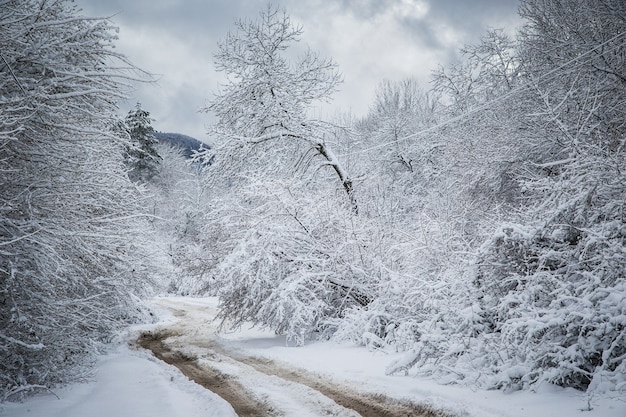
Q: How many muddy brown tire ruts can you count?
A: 2